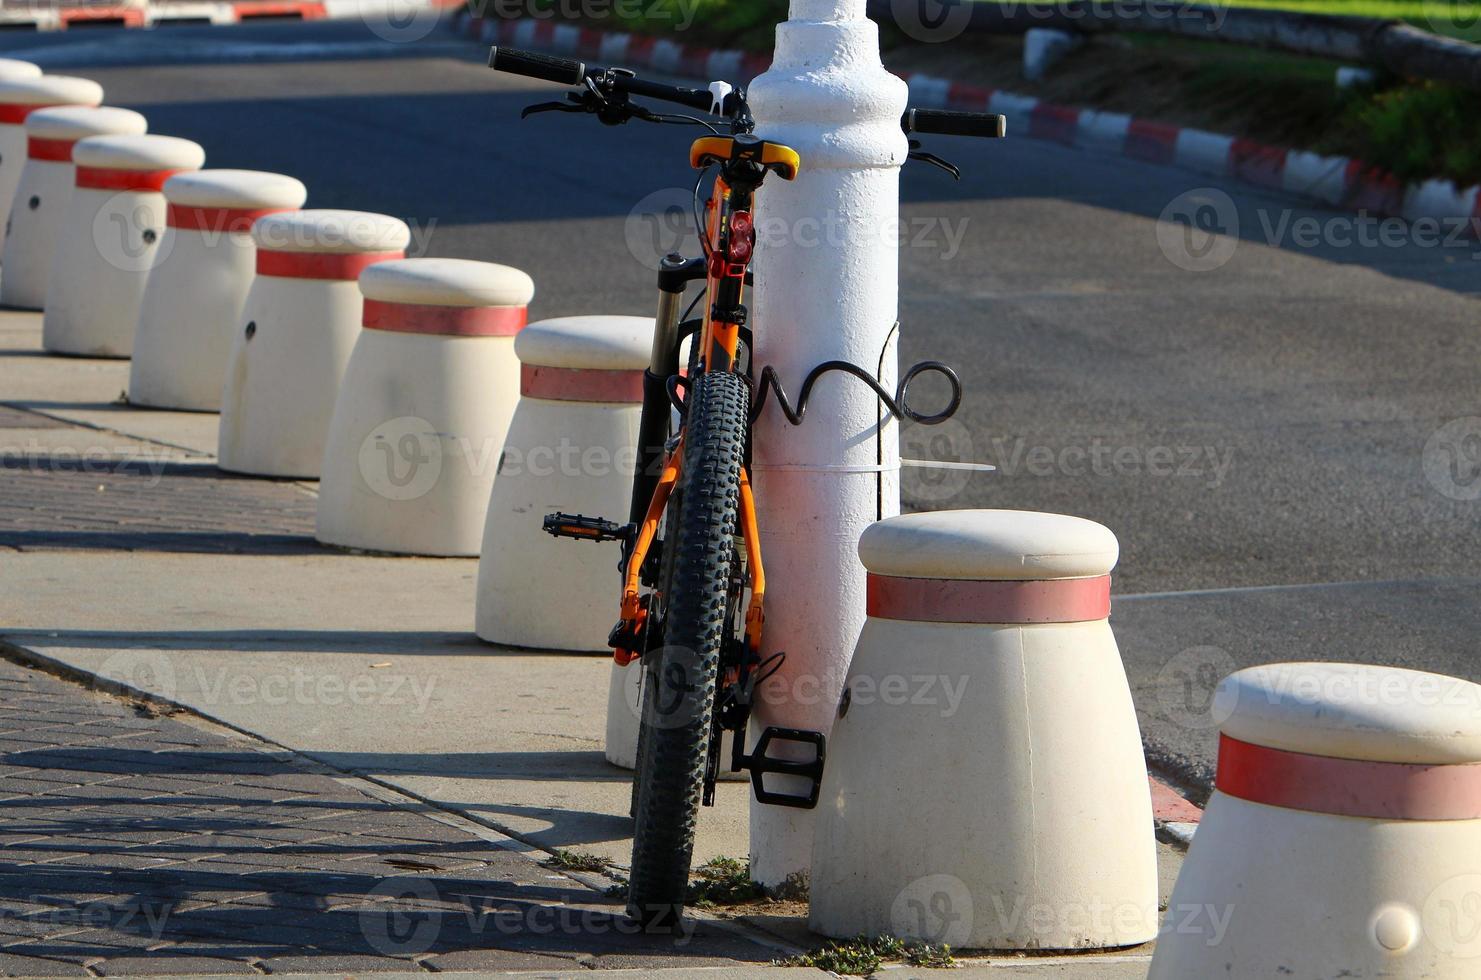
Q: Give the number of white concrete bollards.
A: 11